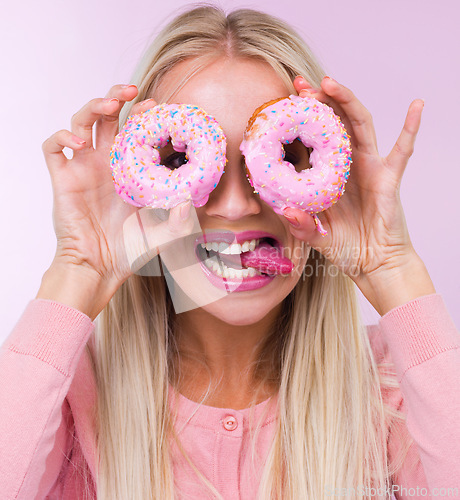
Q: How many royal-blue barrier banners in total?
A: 0